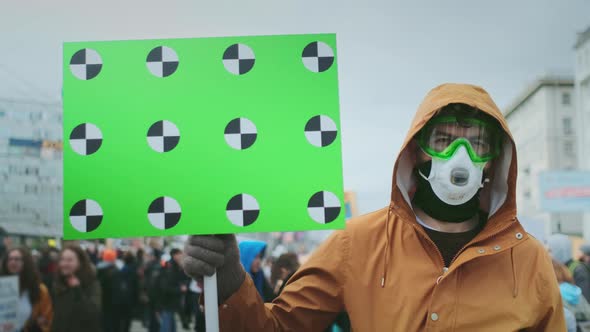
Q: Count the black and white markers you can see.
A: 12